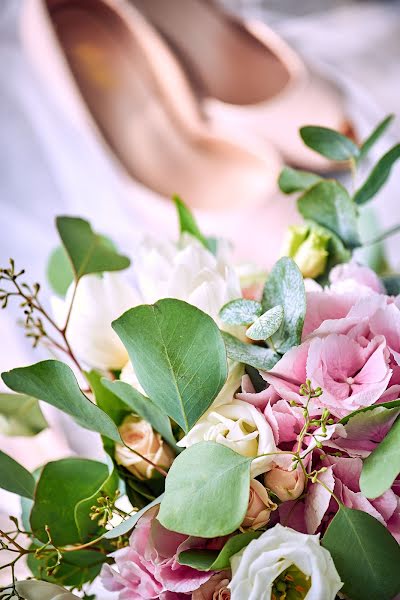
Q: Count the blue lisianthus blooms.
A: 0